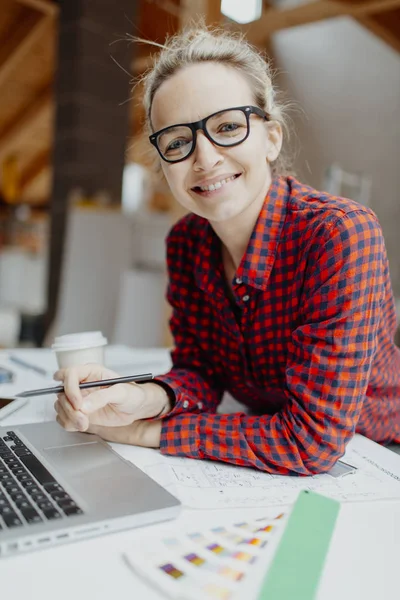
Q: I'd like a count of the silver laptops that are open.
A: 1